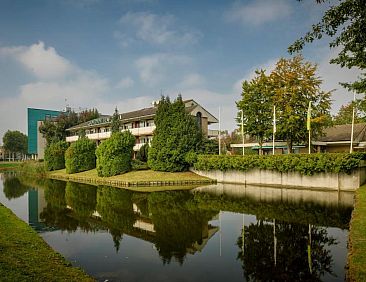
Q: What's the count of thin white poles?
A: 5